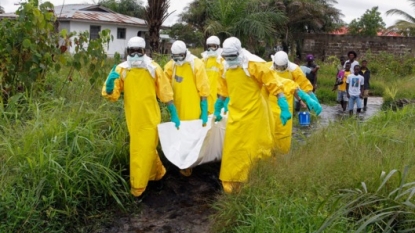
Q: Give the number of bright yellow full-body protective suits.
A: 5